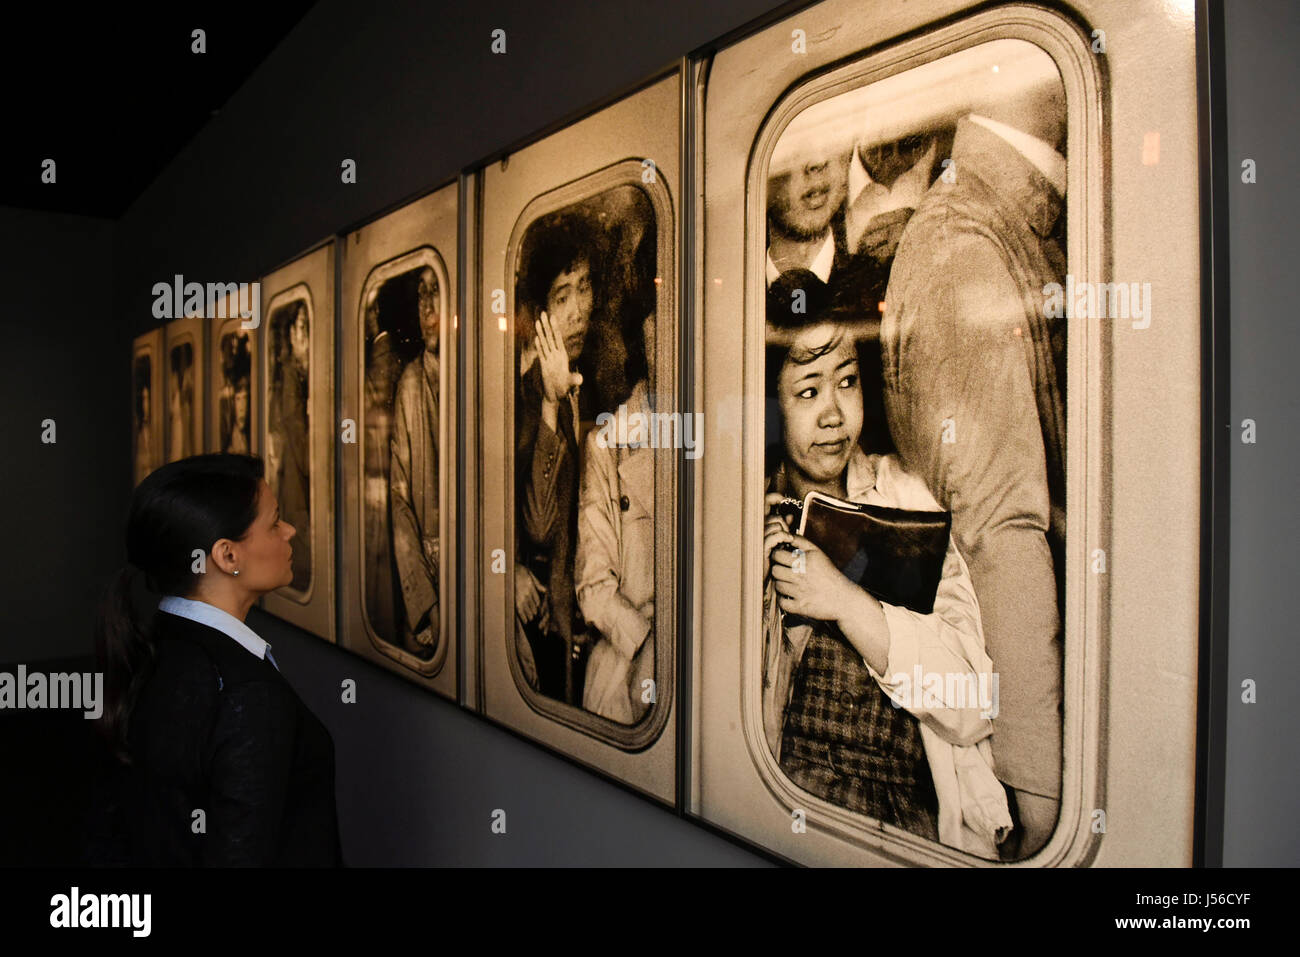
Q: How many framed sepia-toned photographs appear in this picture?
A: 7